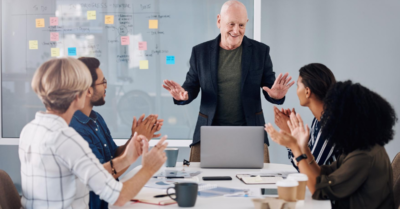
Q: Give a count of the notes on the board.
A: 13